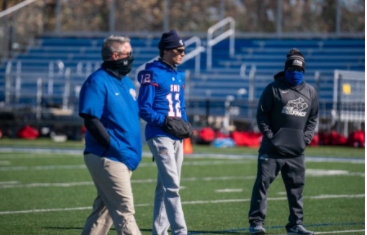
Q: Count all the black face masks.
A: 1